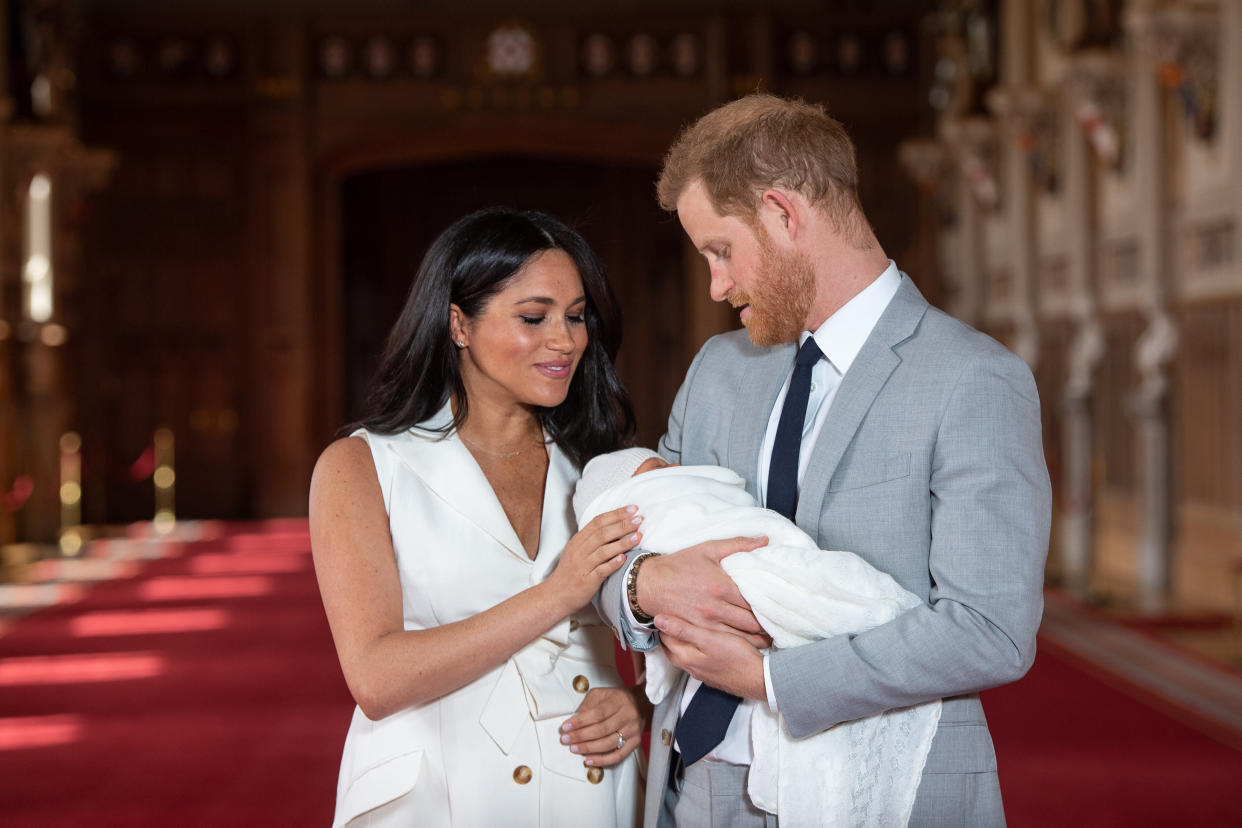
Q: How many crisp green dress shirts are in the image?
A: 0